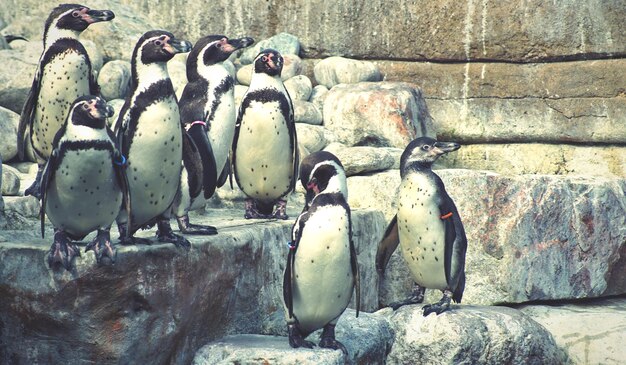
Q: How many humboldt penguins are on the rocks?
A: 7